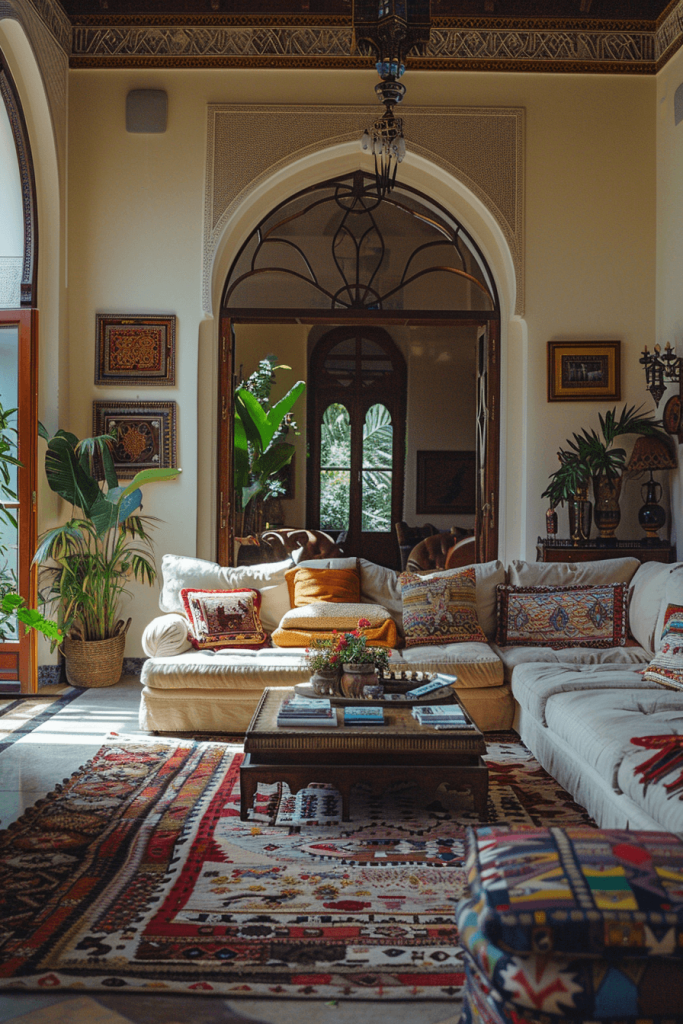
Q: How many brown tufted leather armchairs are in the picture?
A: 2